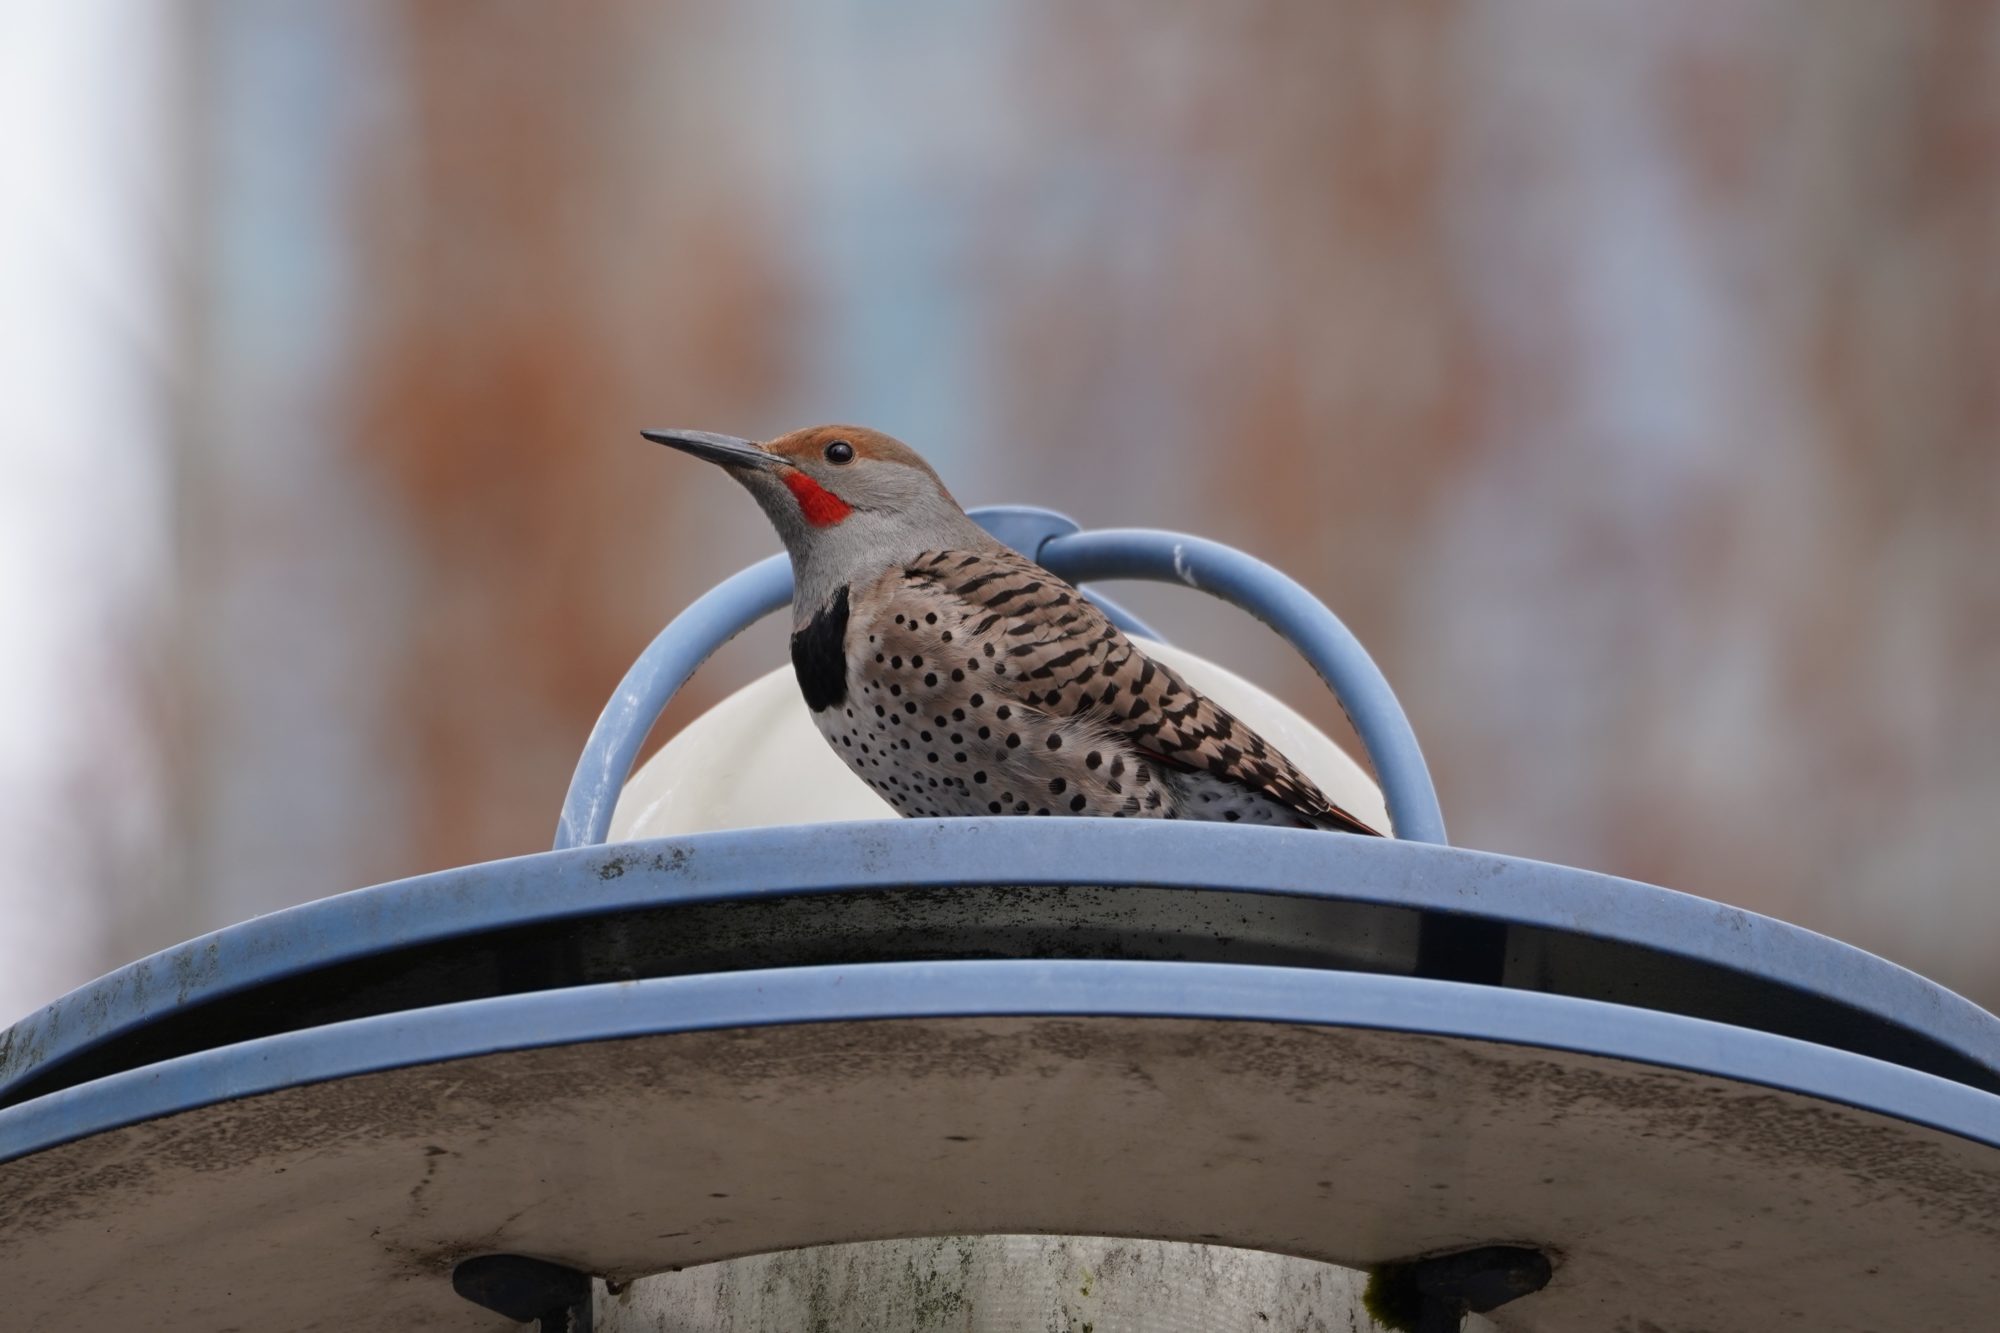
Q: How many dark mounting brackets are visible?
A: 2